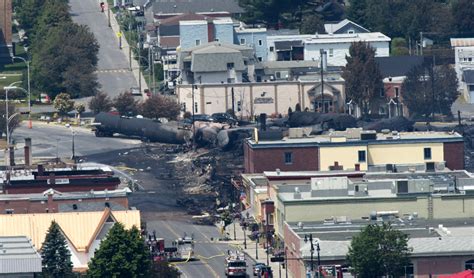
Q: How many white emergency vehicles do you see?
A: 2